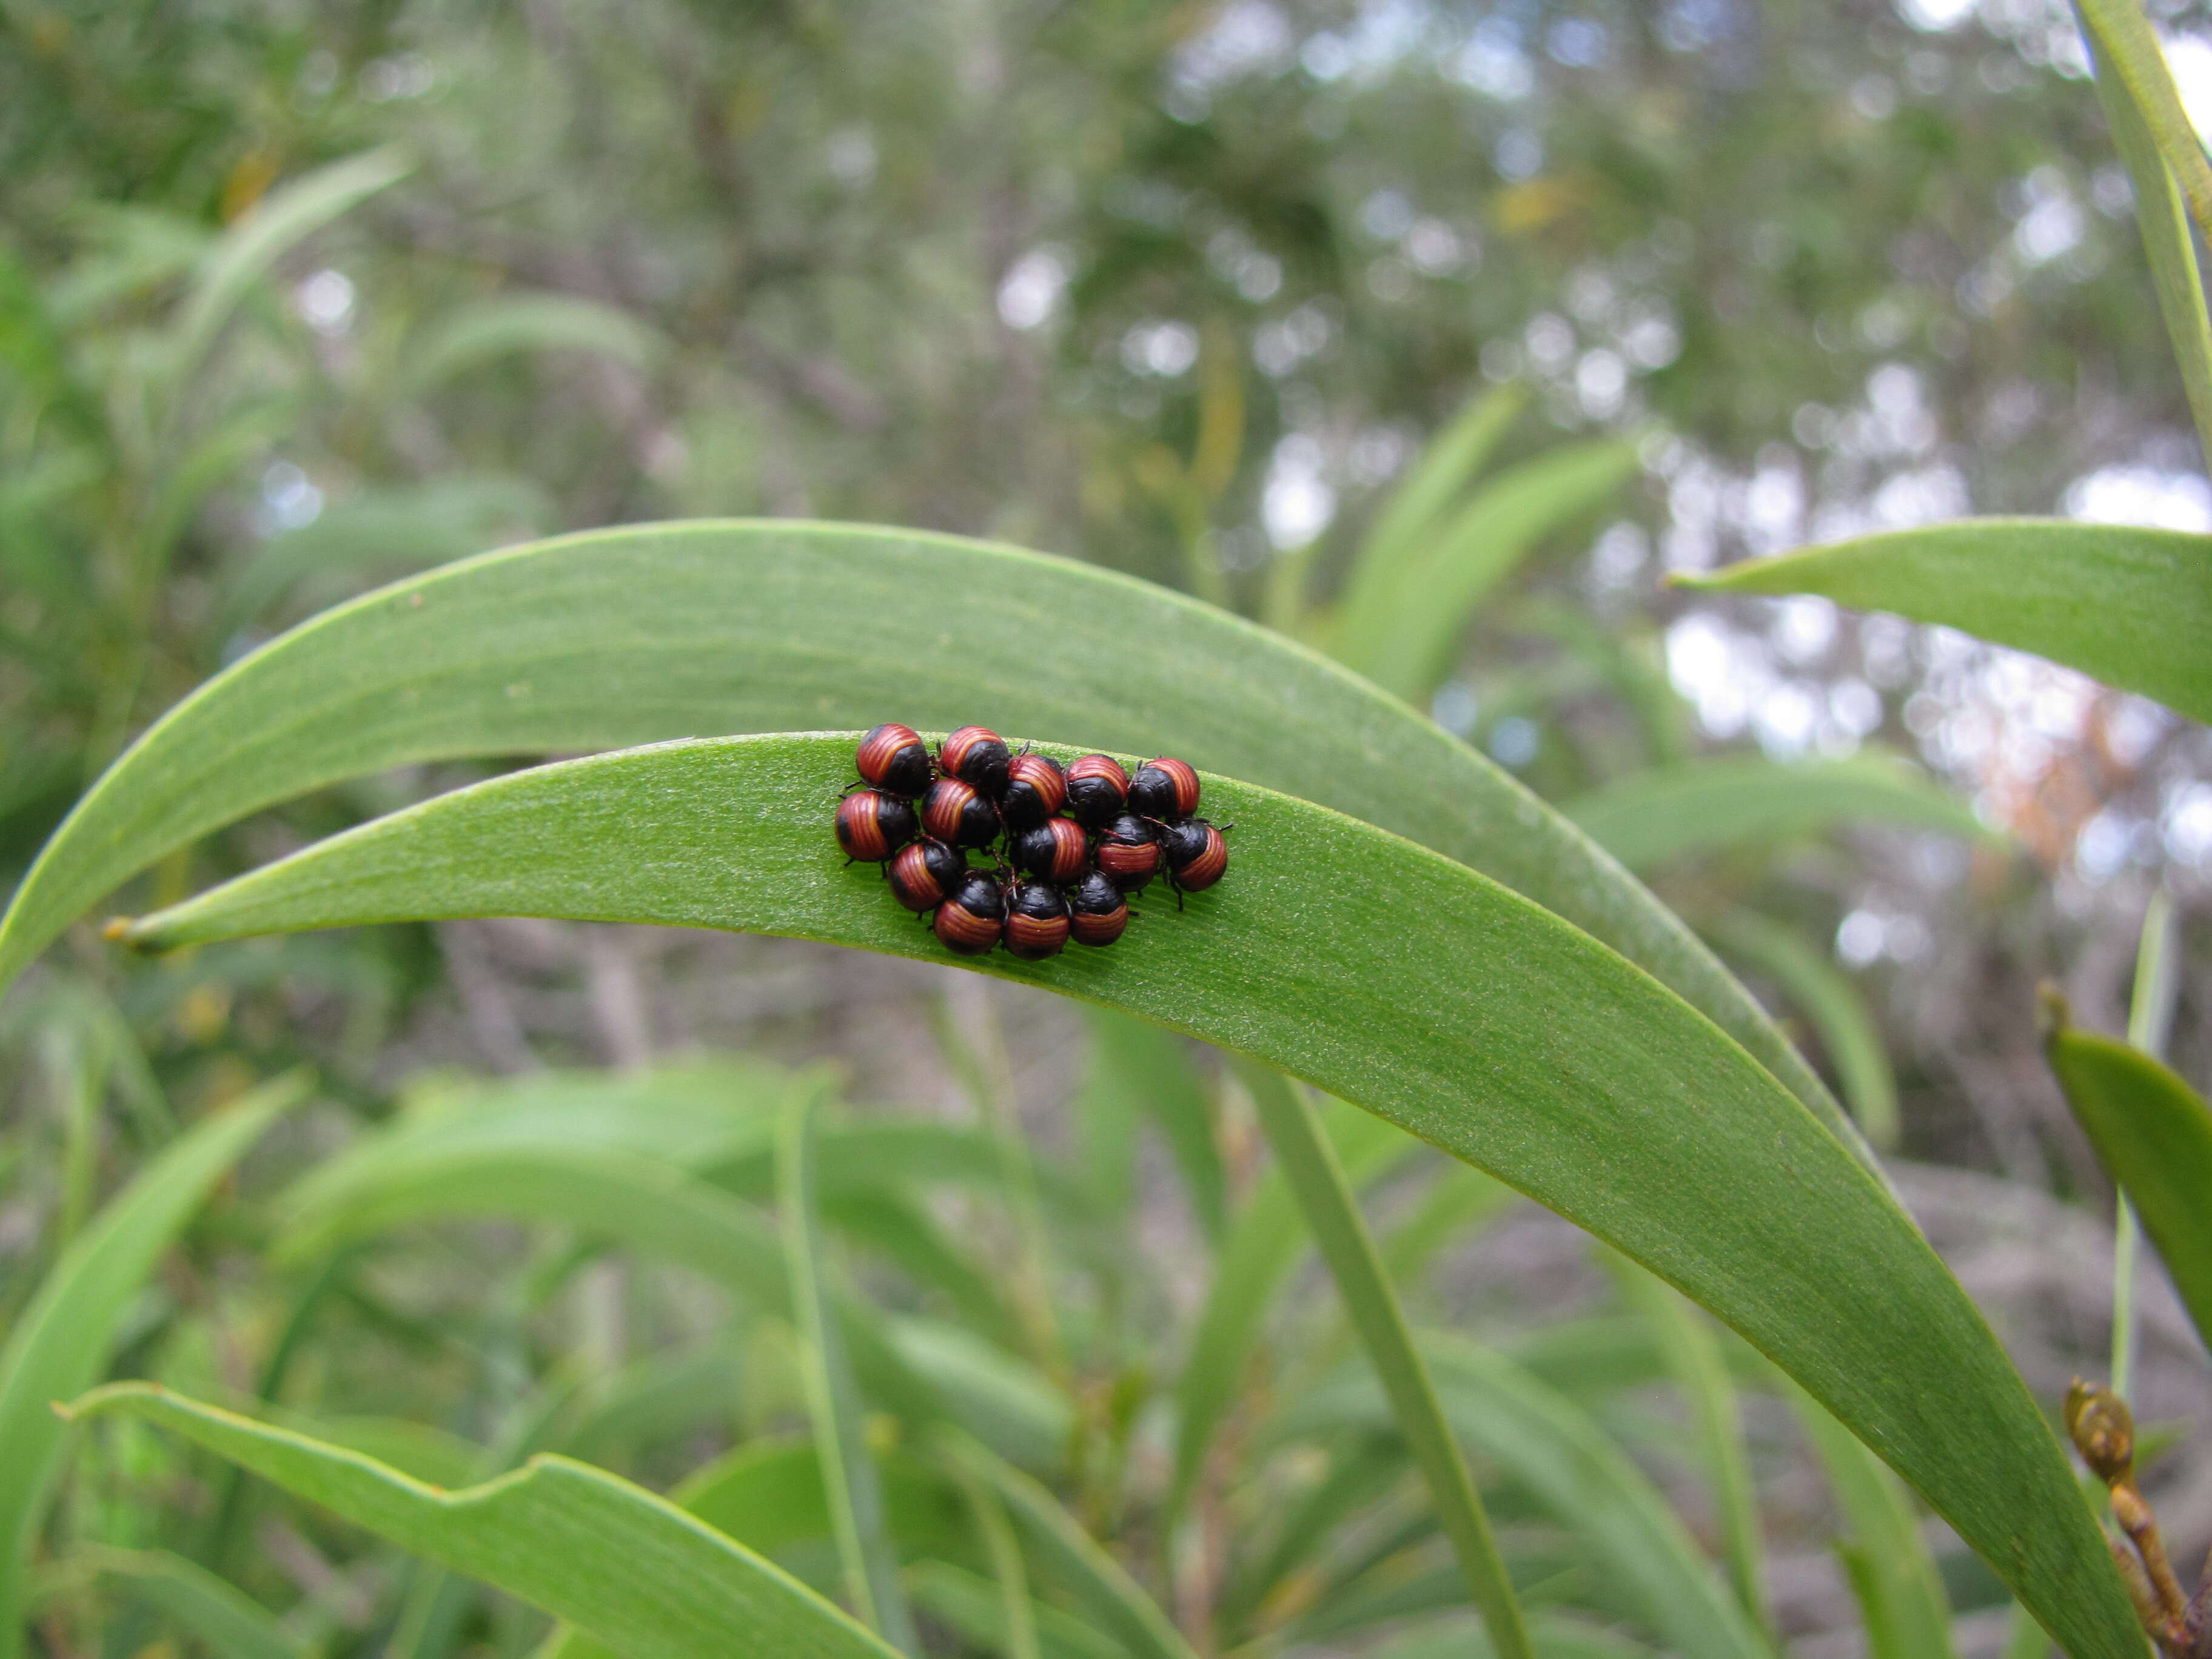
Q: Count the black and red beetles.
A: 14